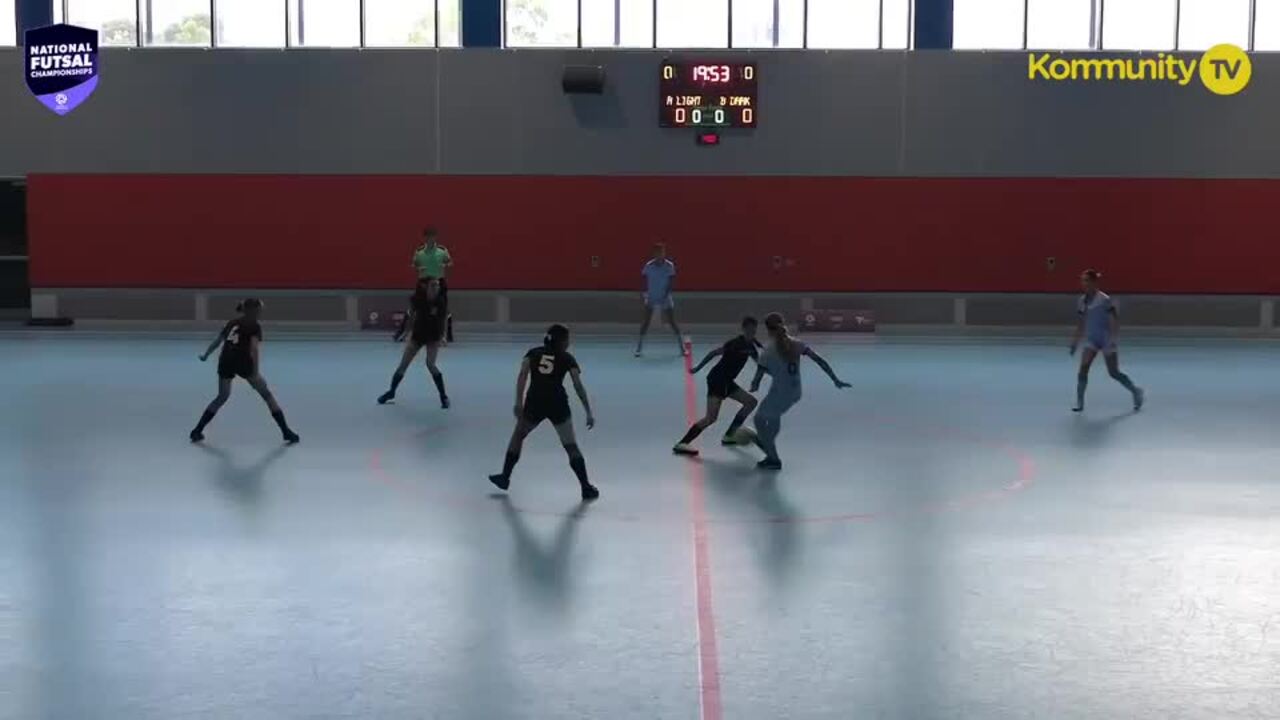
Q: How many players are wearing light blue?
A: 3